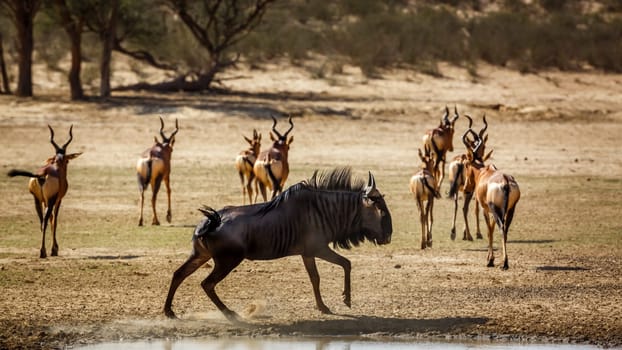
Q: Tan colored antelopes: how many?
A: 8